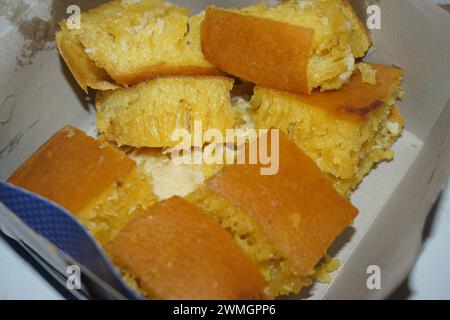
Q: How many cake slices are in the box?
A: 7